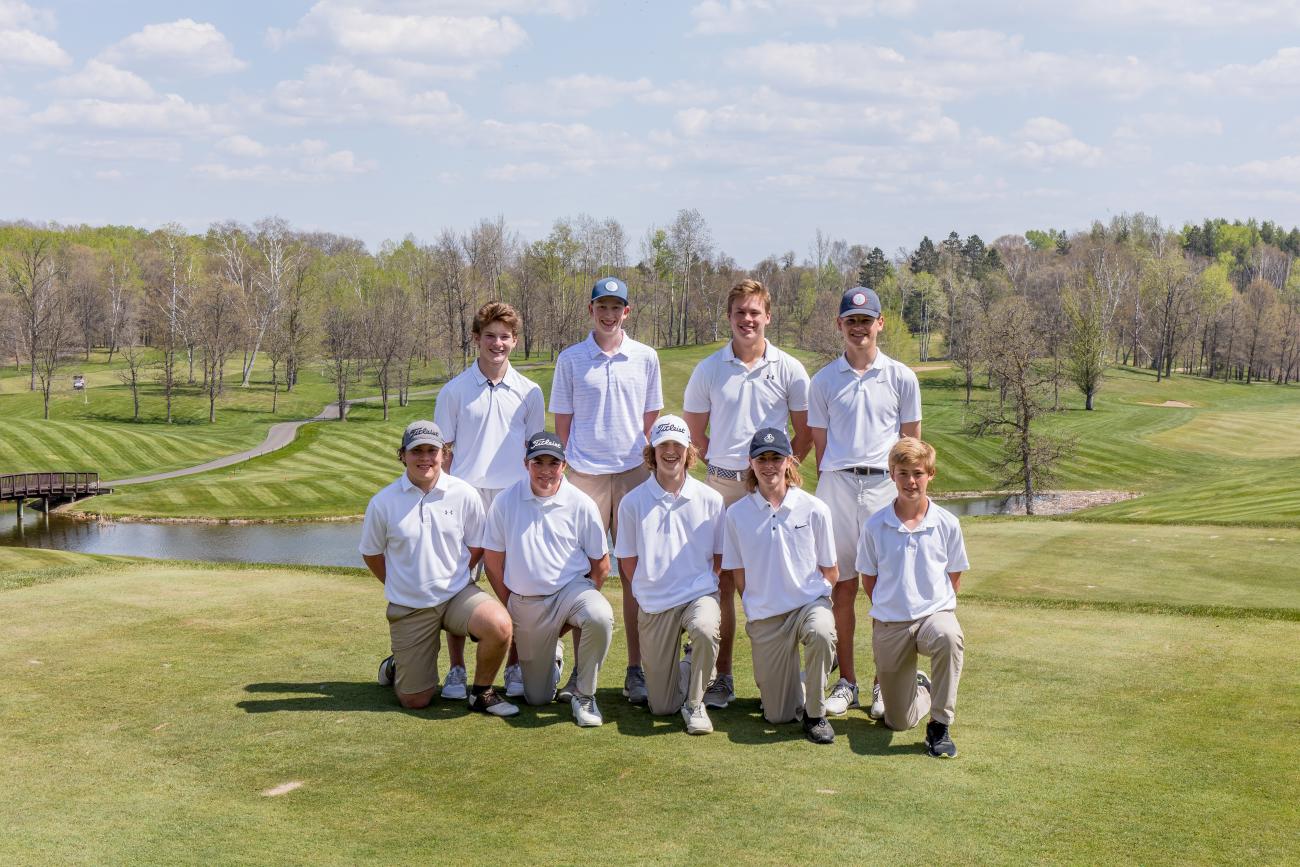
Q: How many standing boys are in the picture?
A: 4